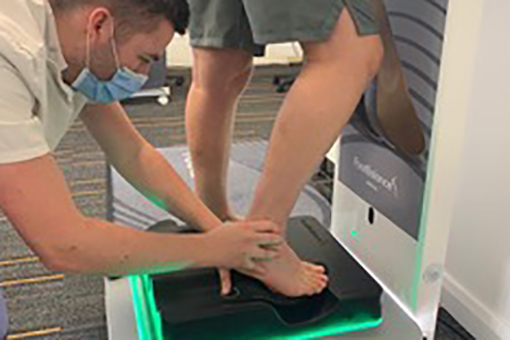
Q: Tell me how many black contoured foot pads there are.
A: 1